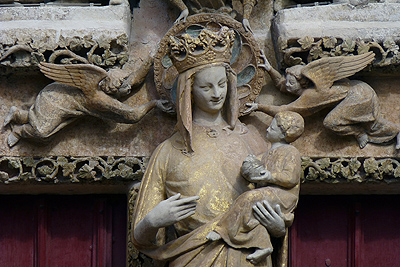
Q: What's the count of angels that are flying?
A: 2